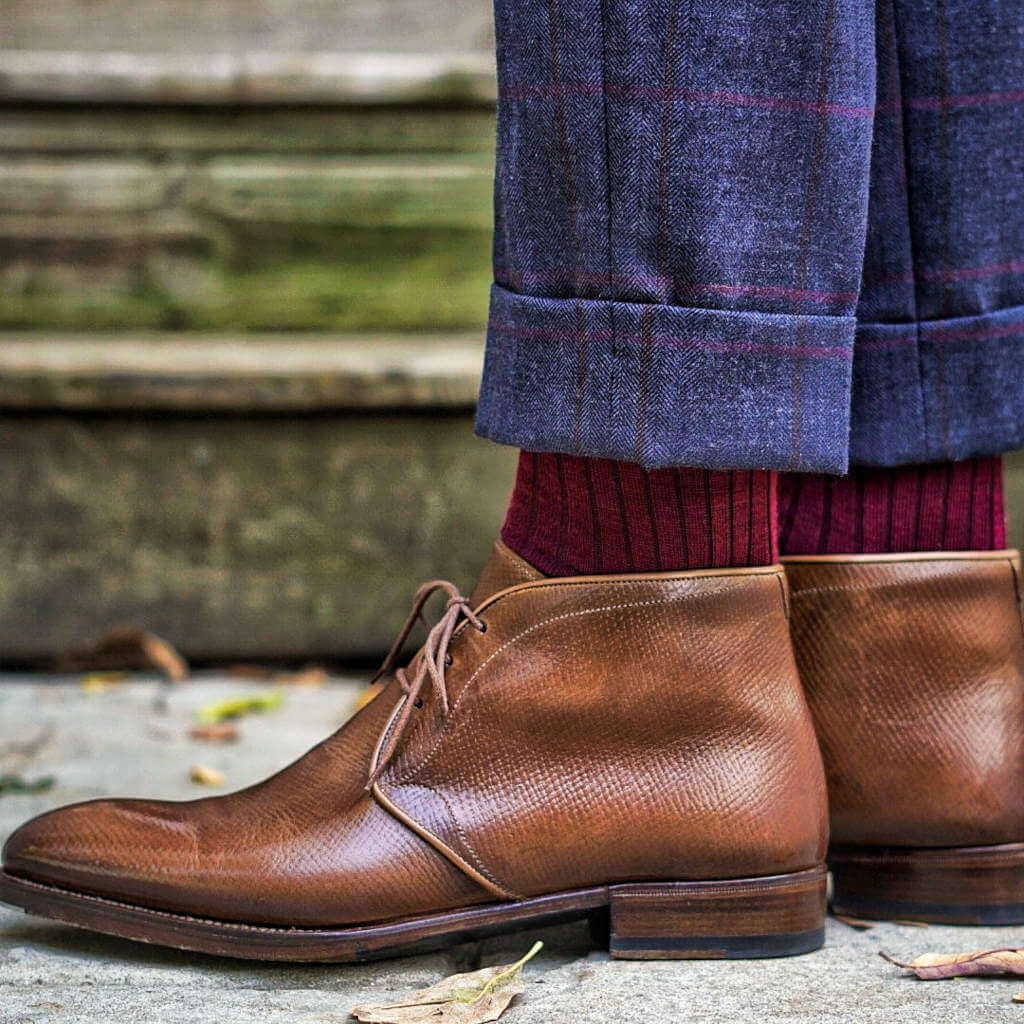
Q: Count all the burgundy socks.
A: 2